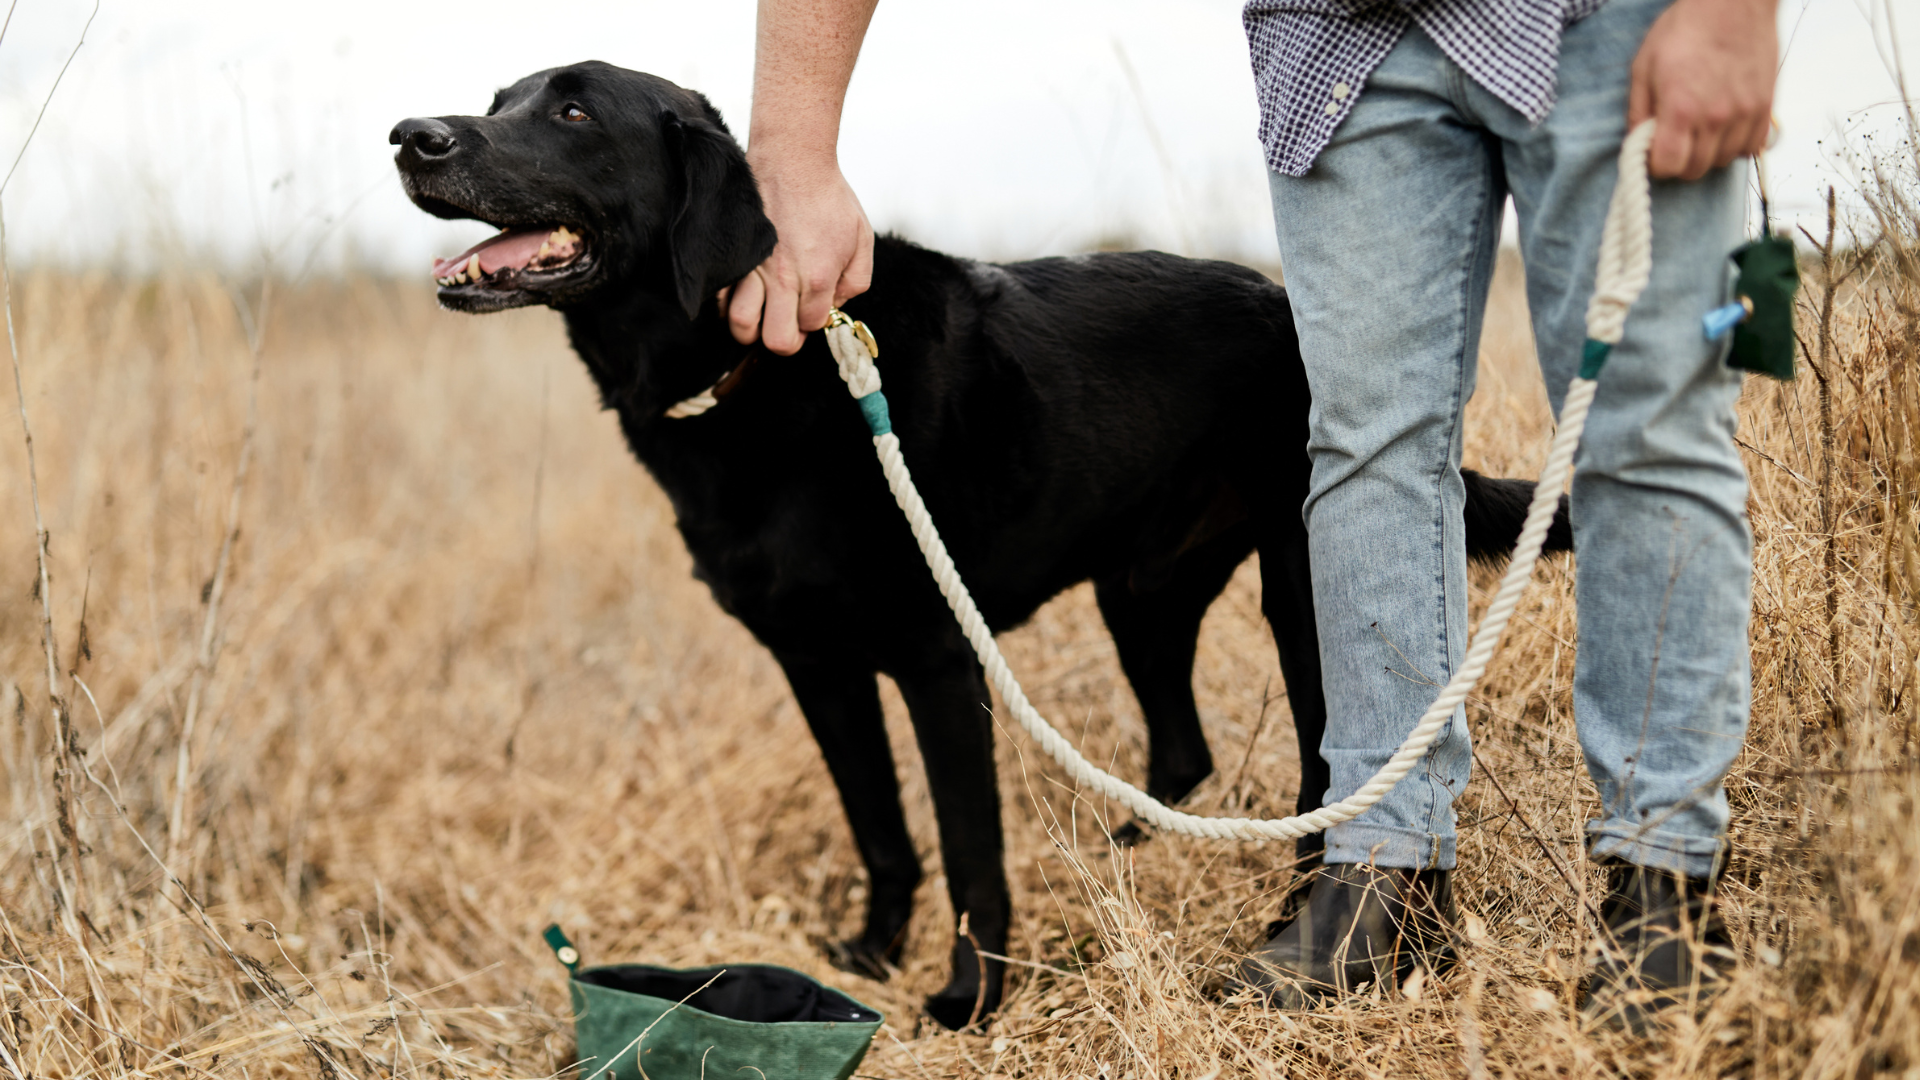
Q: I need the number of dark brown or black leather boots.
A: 2